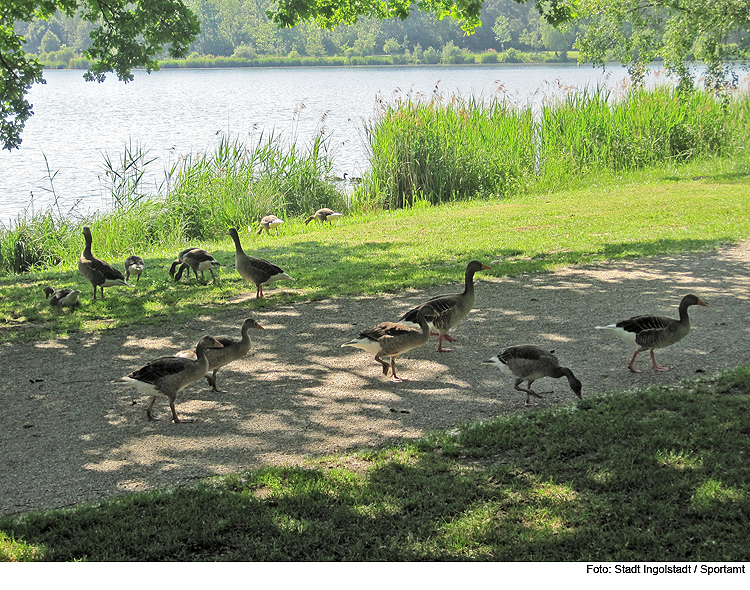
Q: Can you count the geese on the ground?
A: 14